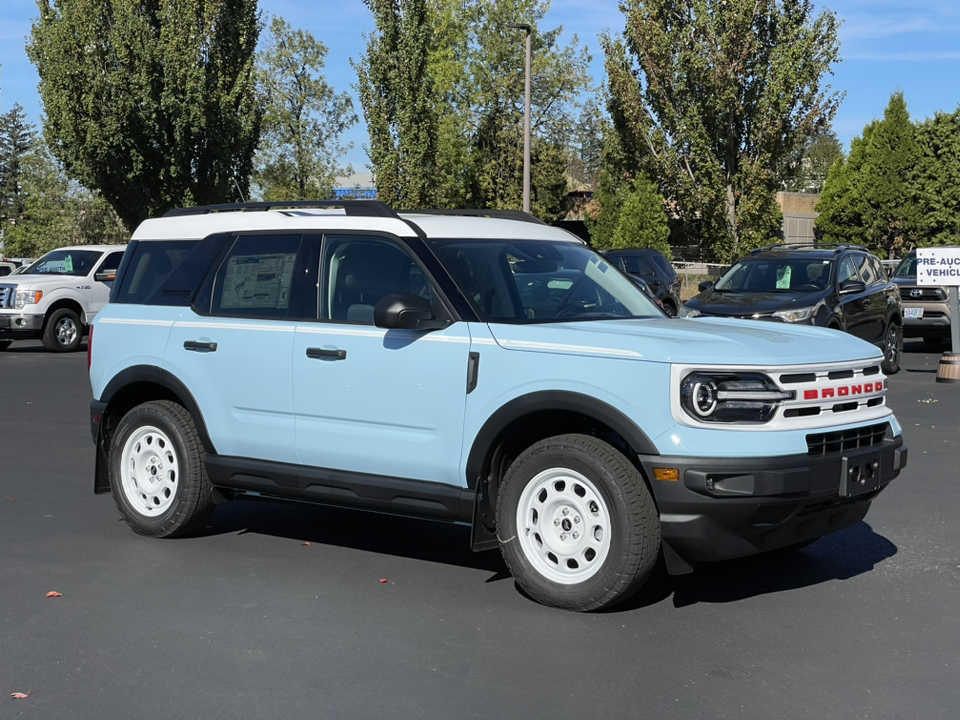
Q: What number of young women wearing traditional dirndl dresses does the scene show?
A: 0